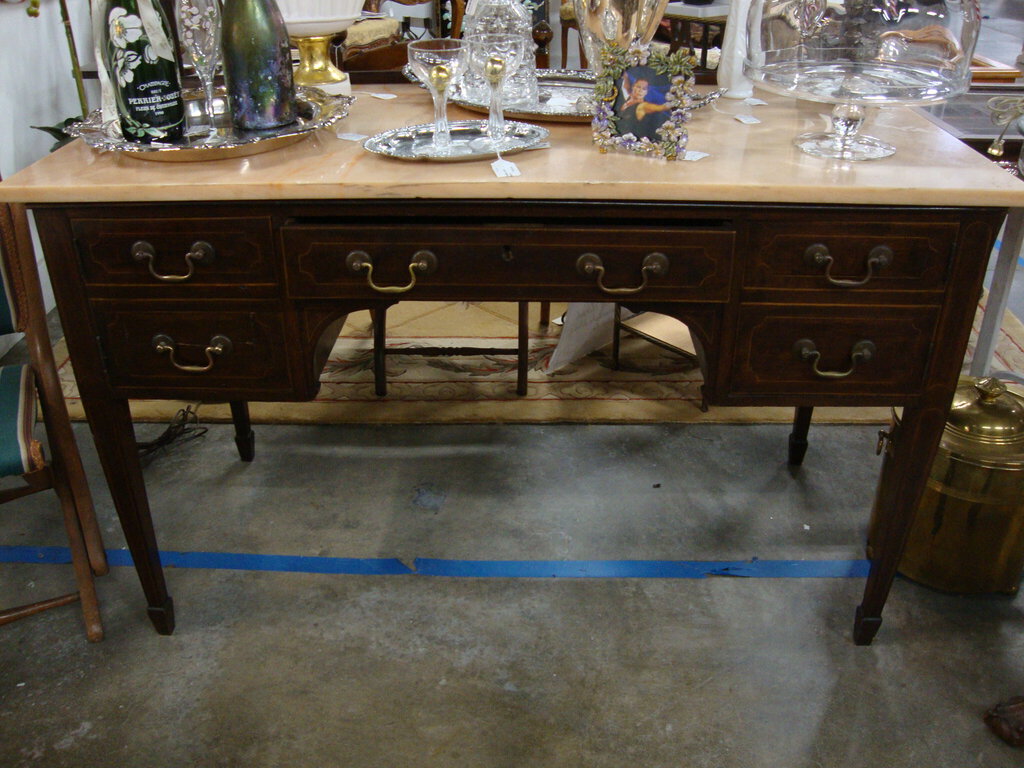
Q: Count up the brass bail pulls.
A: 6